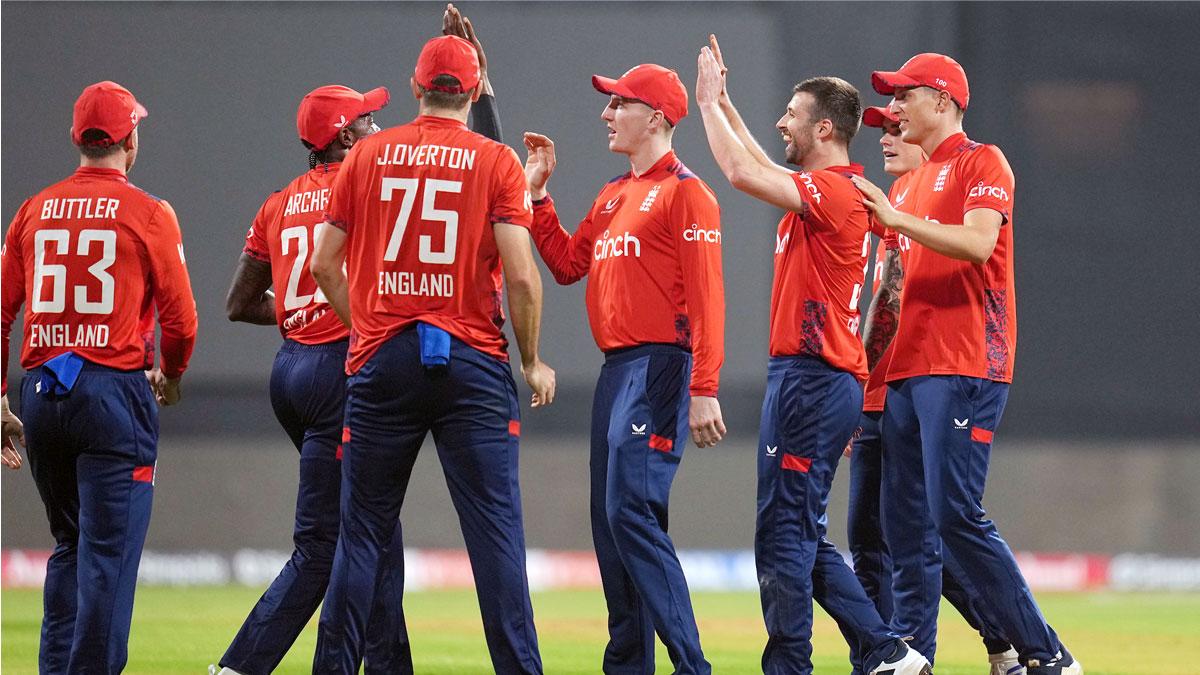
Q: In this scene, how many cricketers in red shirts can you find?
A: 7